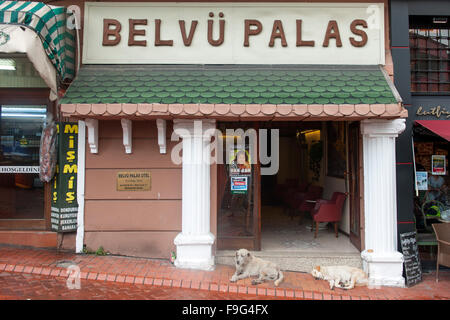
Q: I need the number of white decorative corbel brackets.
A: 3